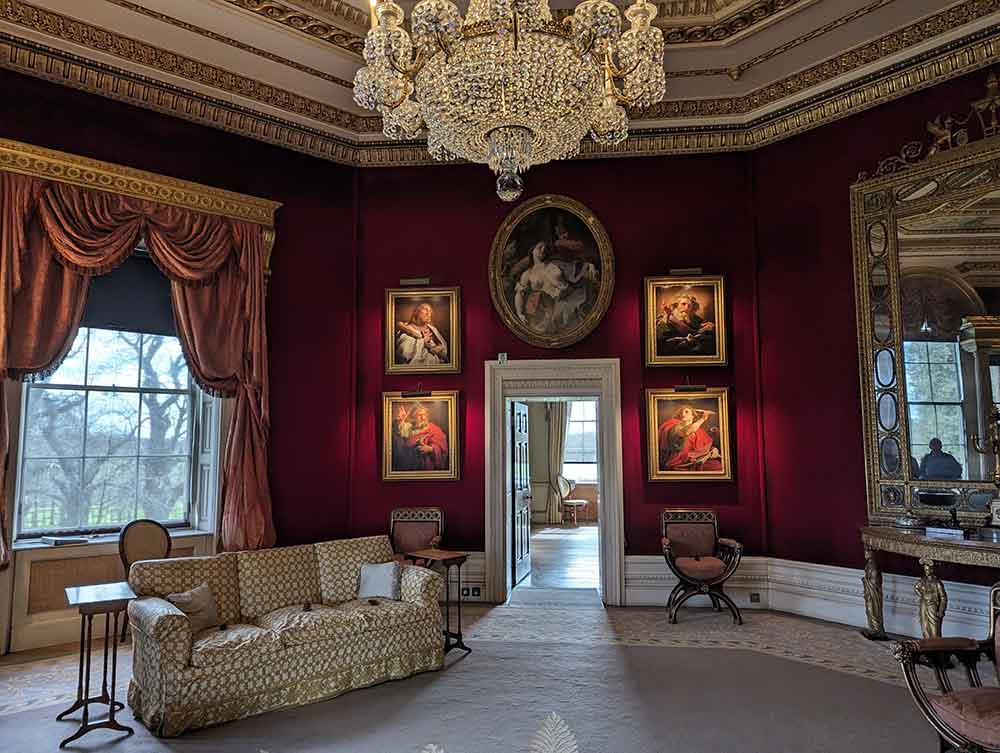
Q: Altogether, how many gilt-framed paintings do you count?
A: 5